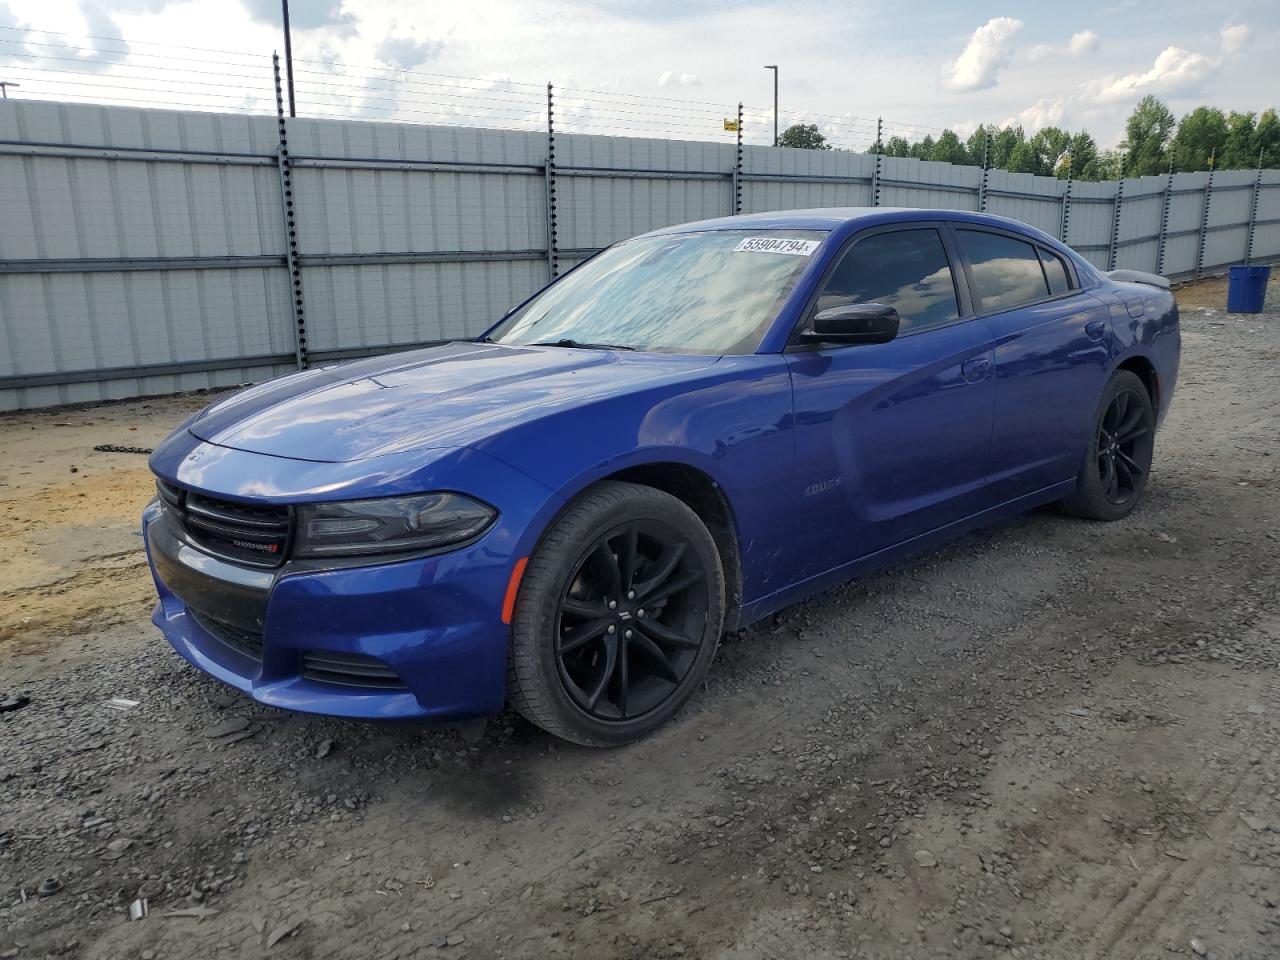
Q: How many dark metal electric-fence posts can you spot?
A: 10